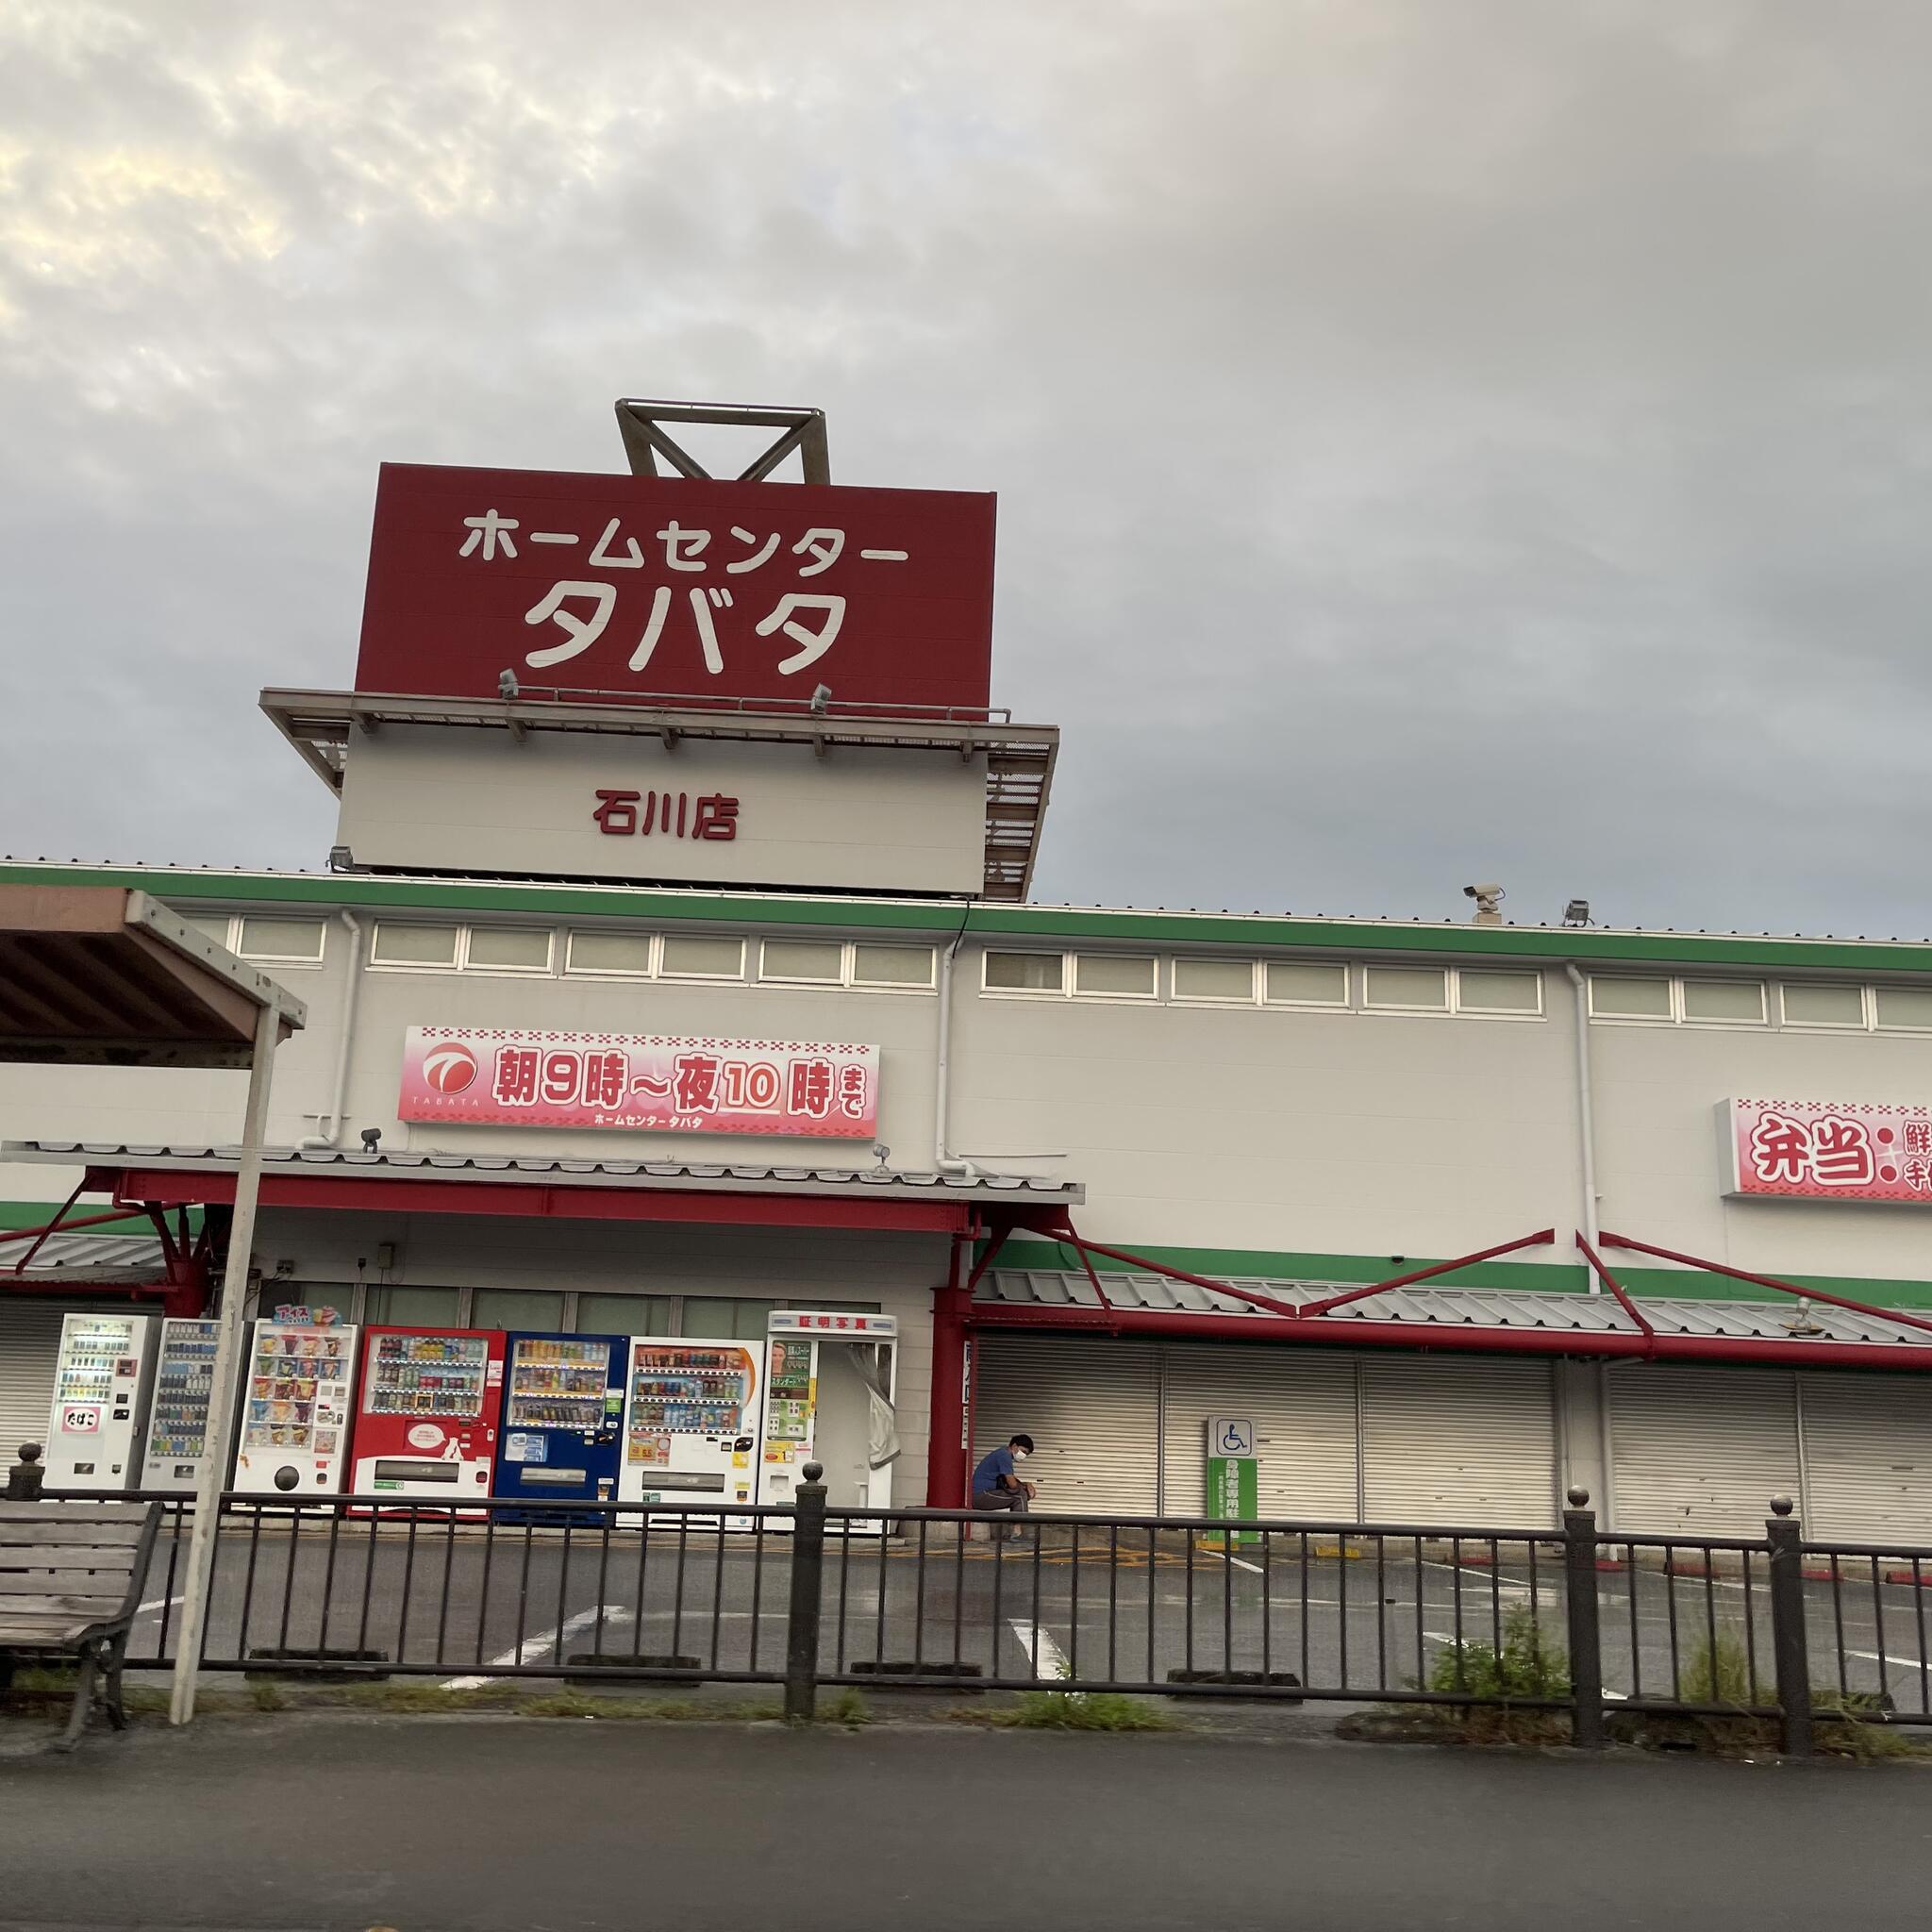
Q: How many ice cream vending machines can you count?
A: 1